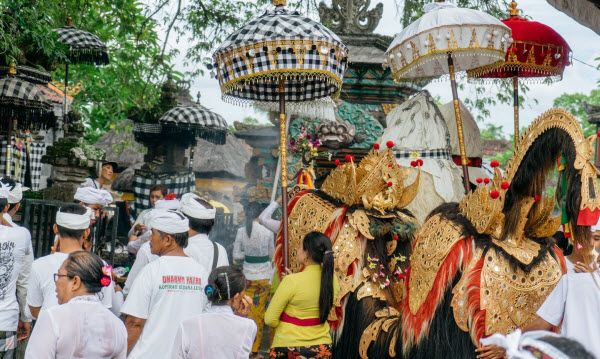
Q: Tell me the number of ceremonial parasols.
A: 6